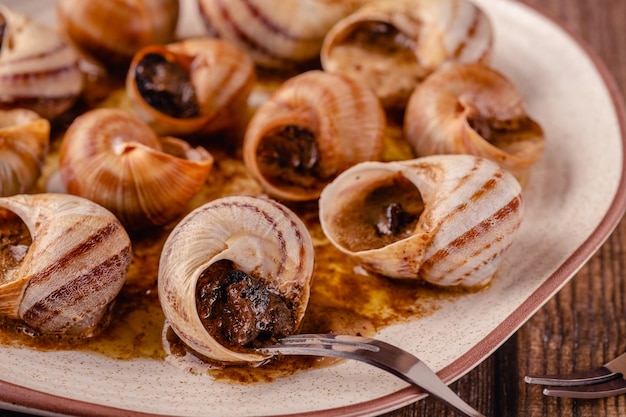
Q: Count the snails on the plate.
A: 12